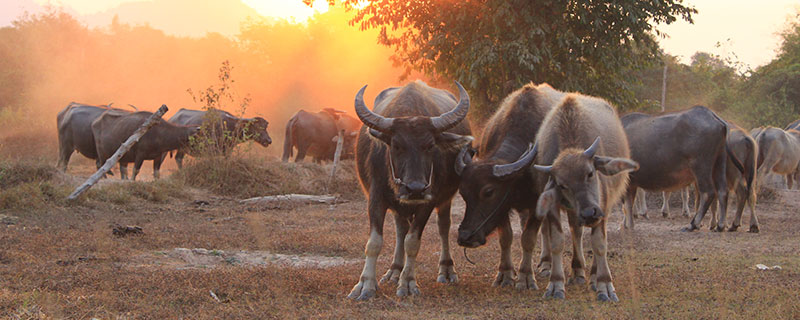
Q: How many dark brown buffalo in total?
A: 2